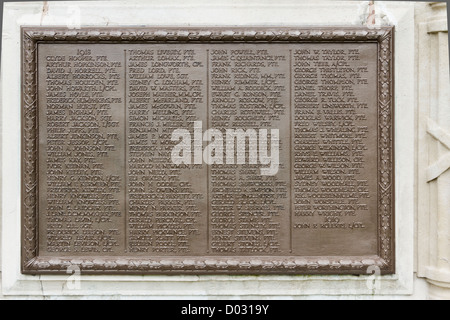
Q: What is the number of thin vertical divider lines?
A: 3